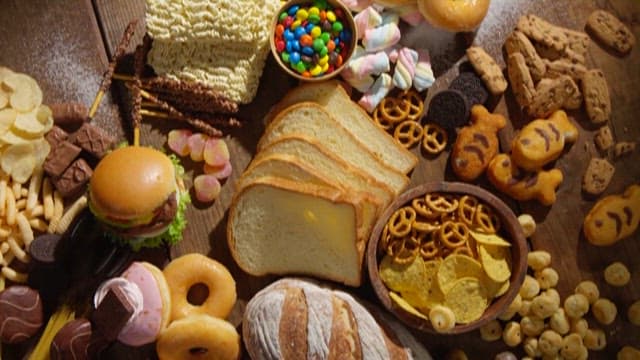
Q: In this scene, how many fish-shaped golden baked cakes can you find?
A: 4